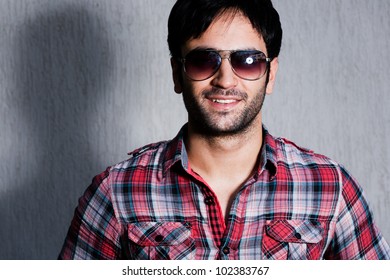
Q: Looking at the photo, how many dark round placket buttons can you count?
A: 2